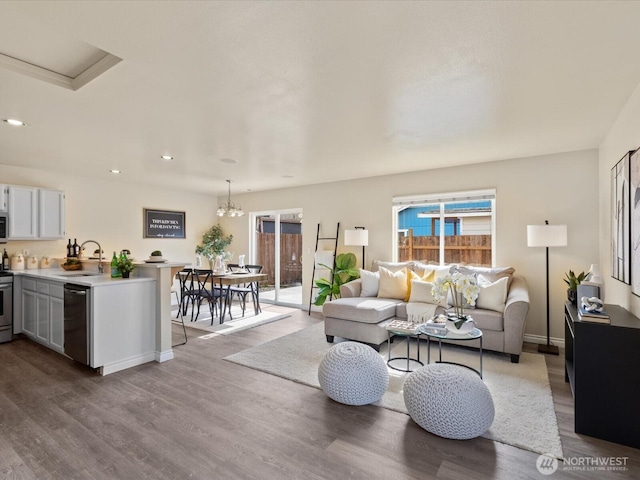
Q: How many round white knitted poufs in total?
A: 2